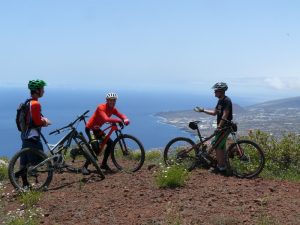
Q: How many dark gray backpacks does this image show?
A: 1